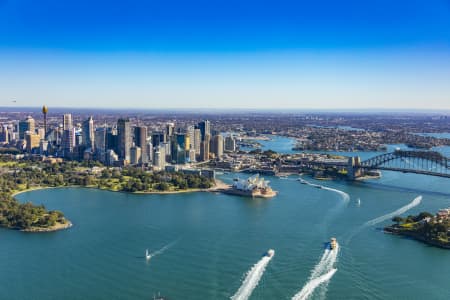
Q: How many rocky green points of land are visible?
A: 2